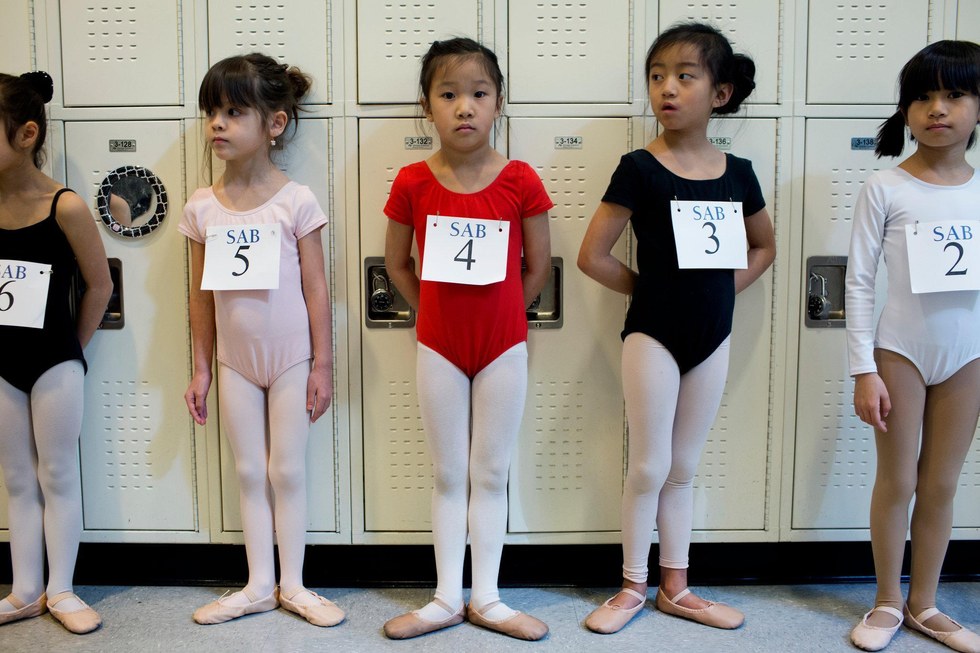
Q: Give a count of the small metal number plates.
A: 5